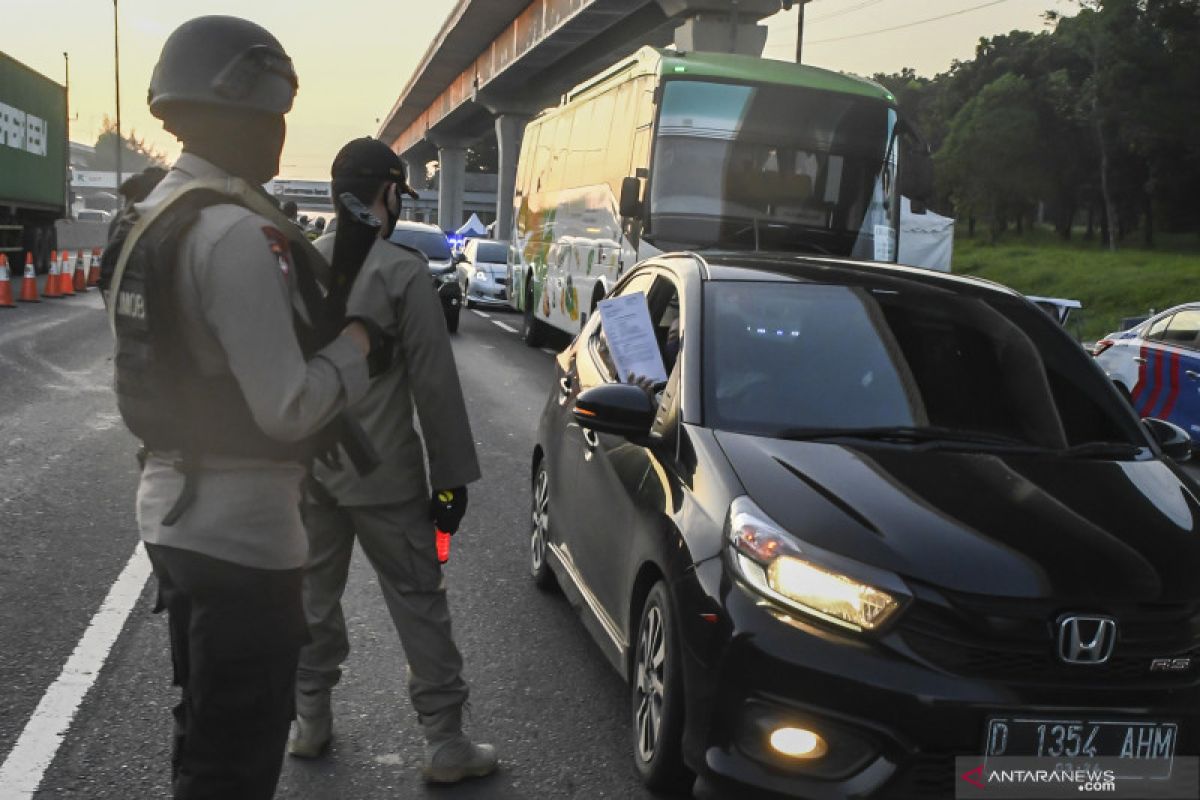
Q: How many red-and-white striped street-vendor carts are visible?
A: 0